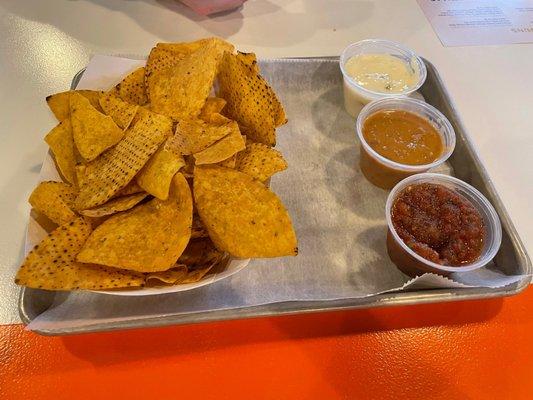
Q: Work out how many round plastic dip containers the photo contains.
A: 3